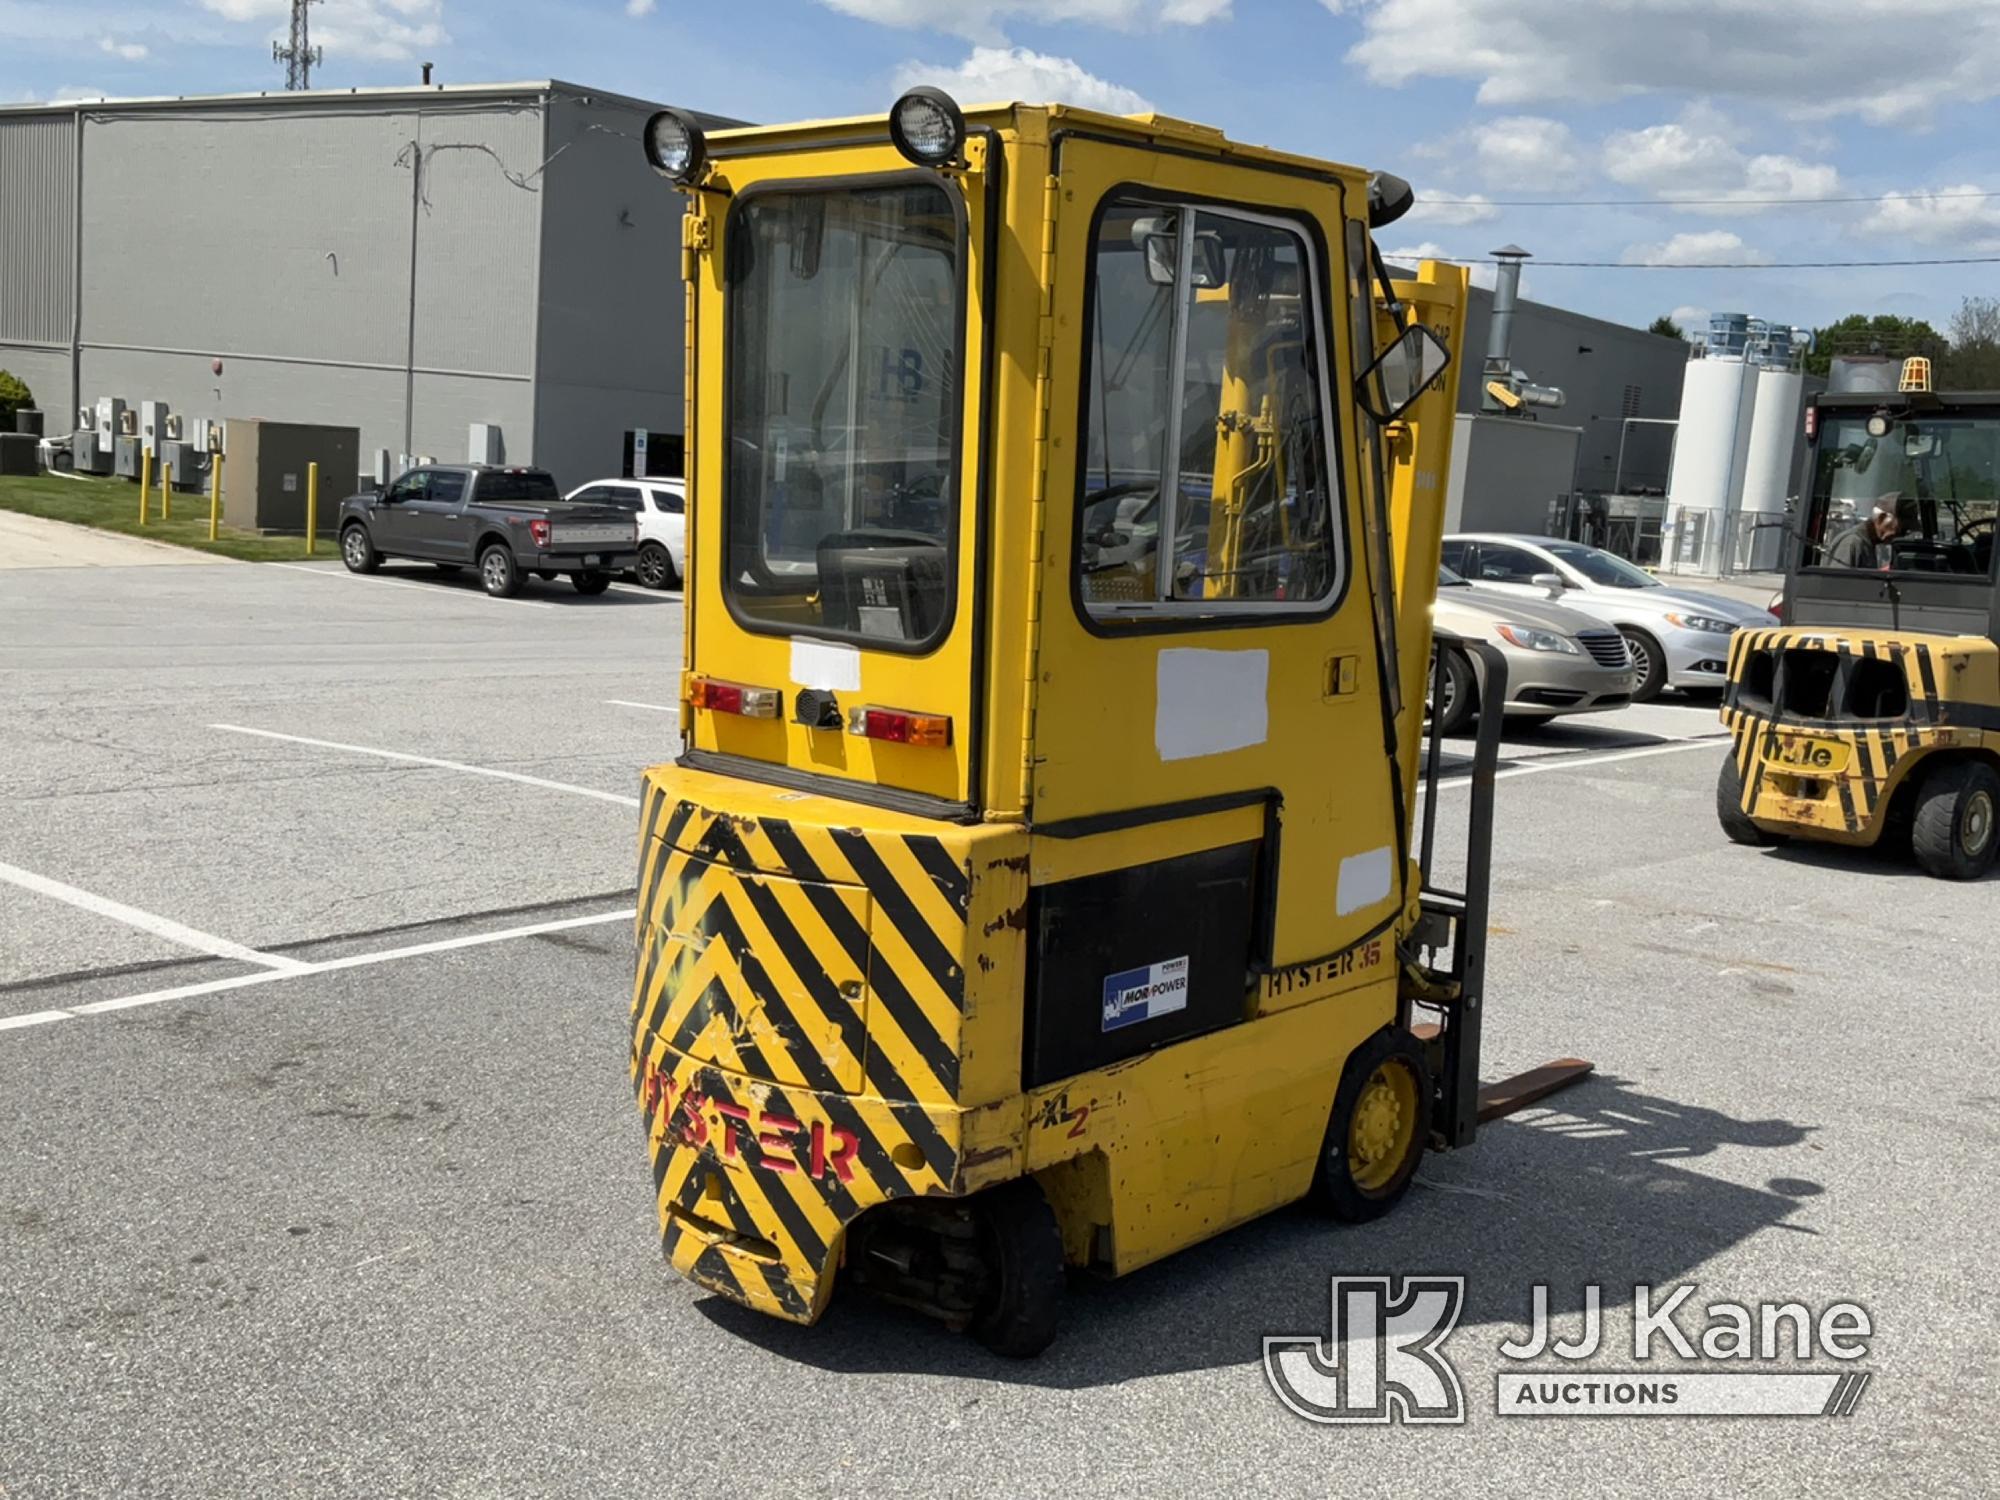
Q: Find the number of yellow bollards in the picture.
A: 4